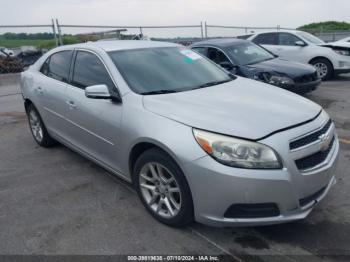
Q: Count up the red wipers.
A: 0